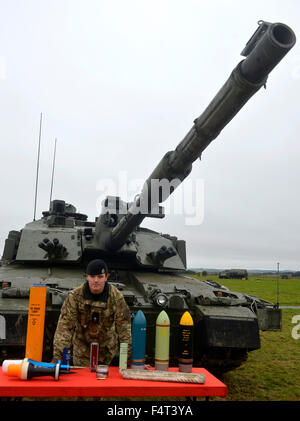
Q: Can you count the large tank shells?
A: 3